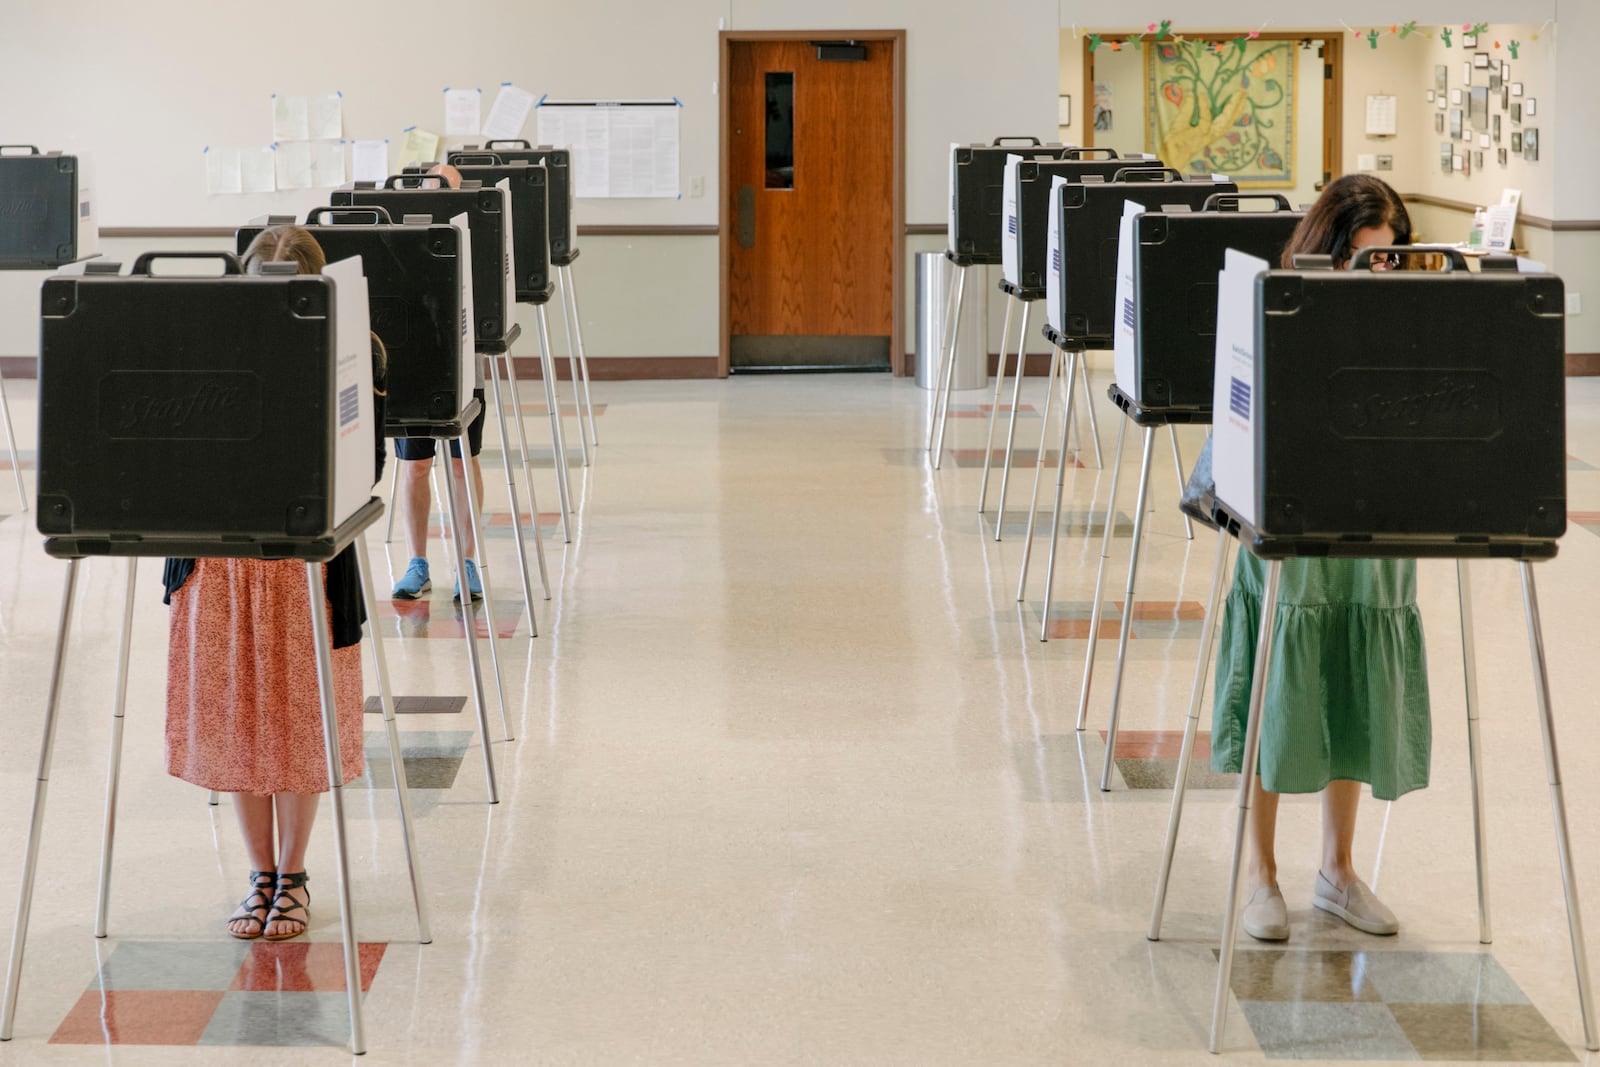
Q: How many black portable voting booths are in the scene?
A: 11